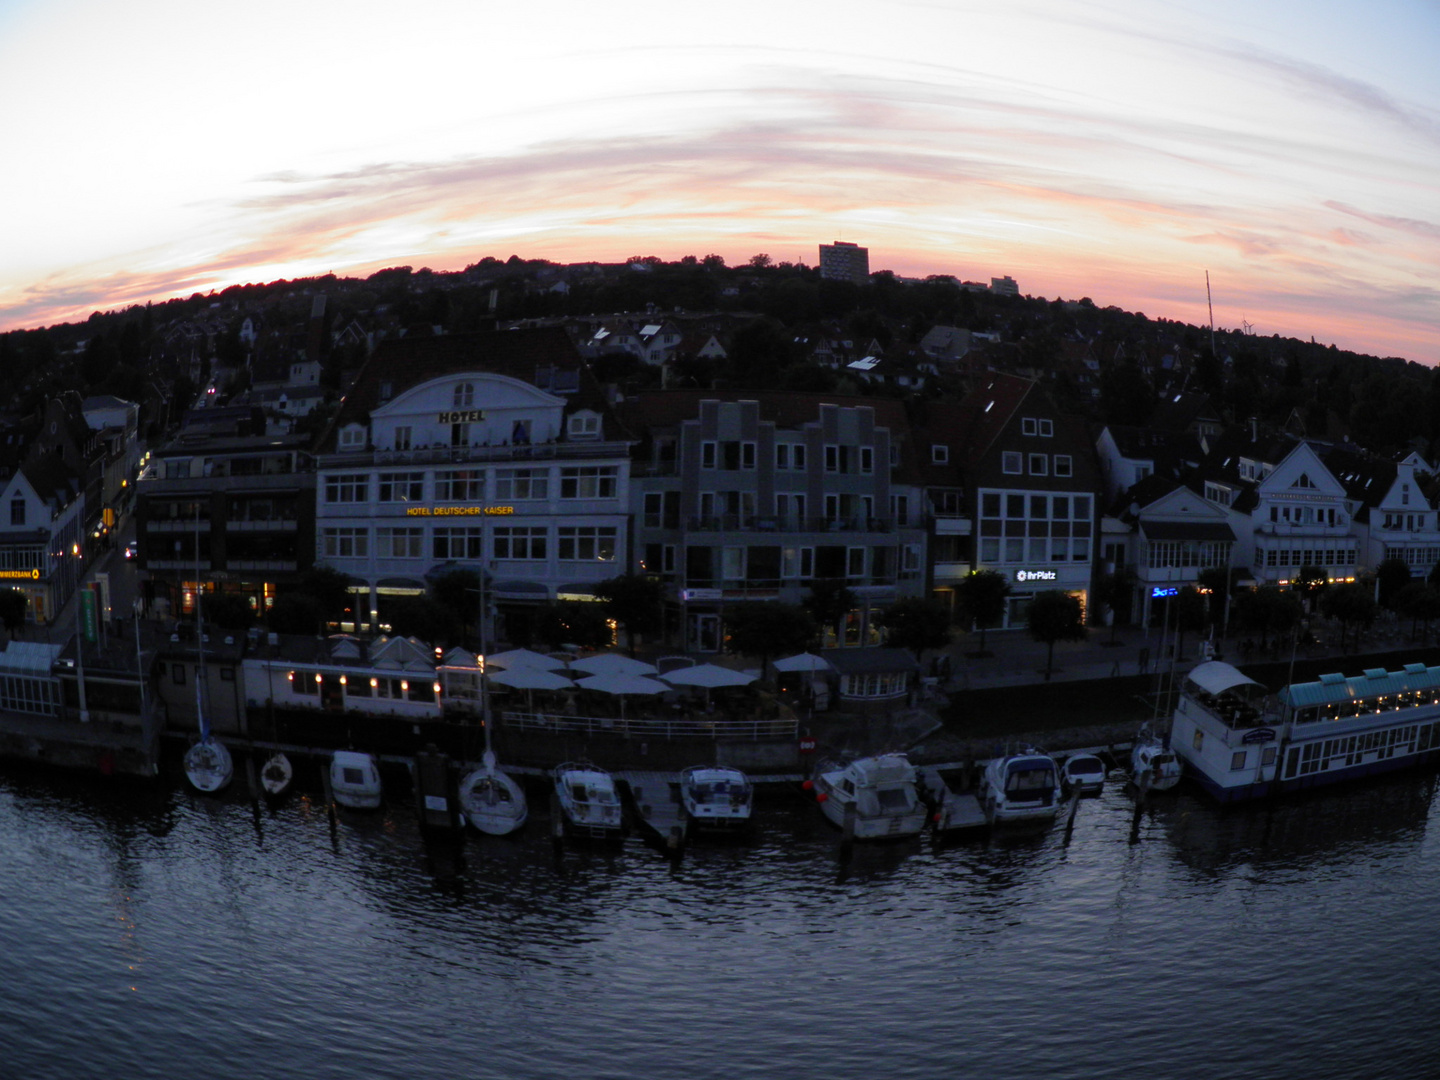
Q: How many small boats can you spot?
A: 10